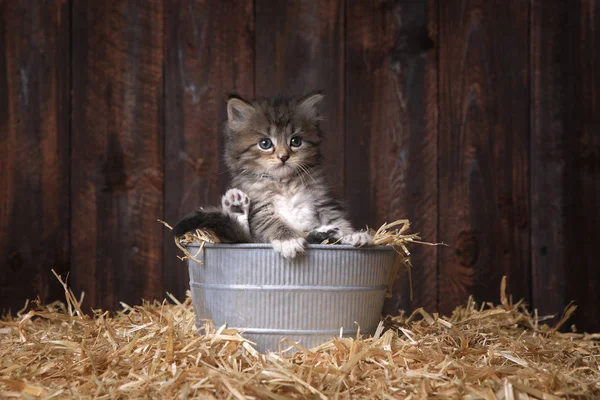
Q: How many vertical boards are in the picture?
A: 7